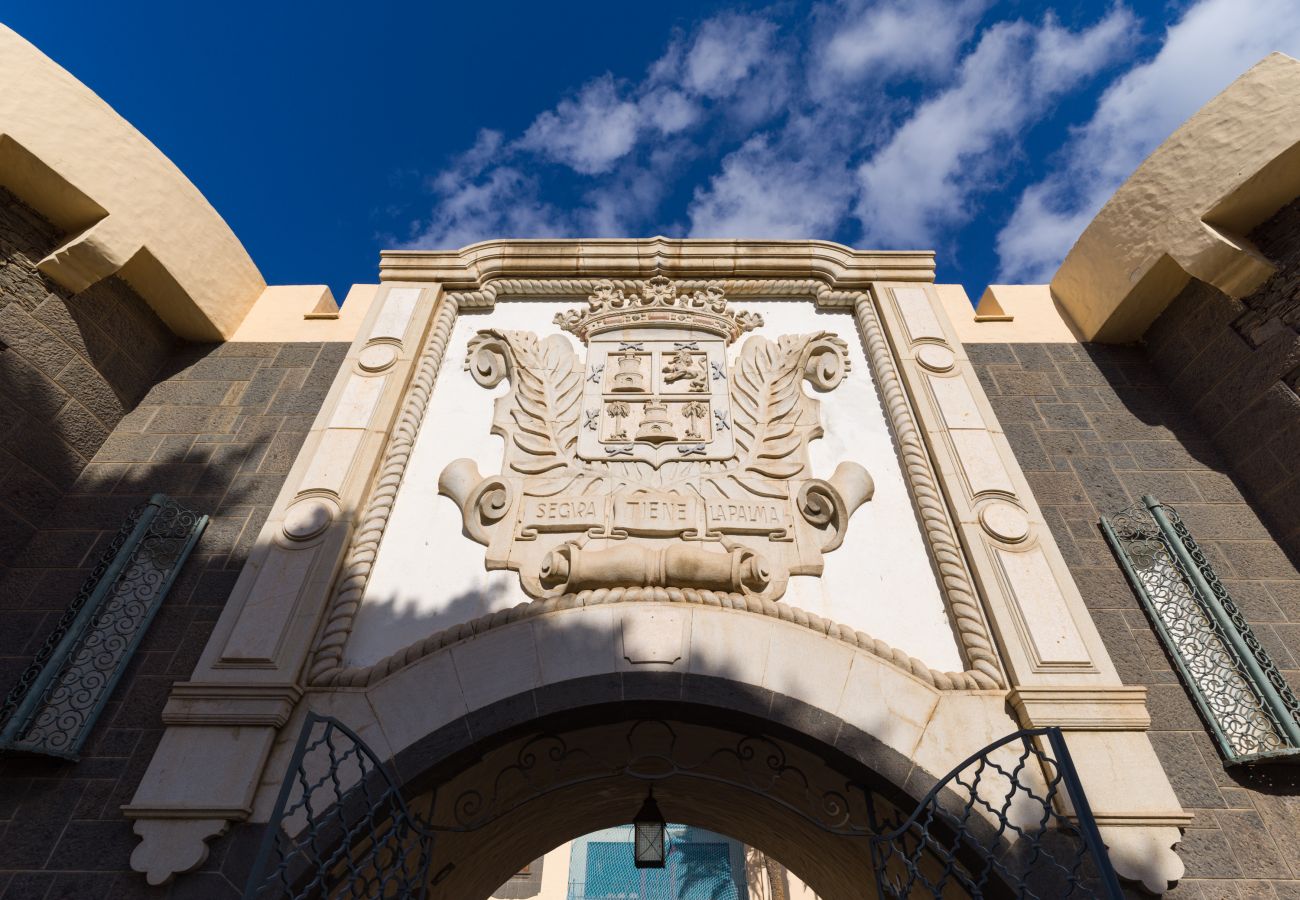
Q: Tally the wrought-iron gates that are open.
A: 2